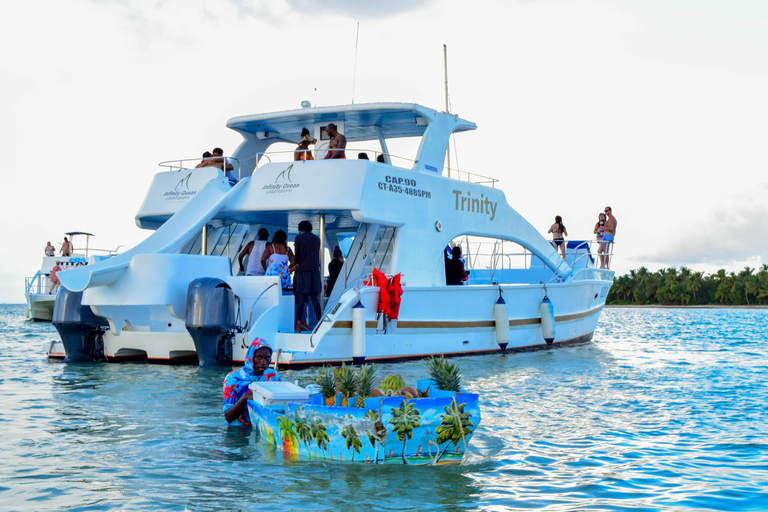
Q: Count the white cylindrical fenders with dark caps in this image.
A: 3